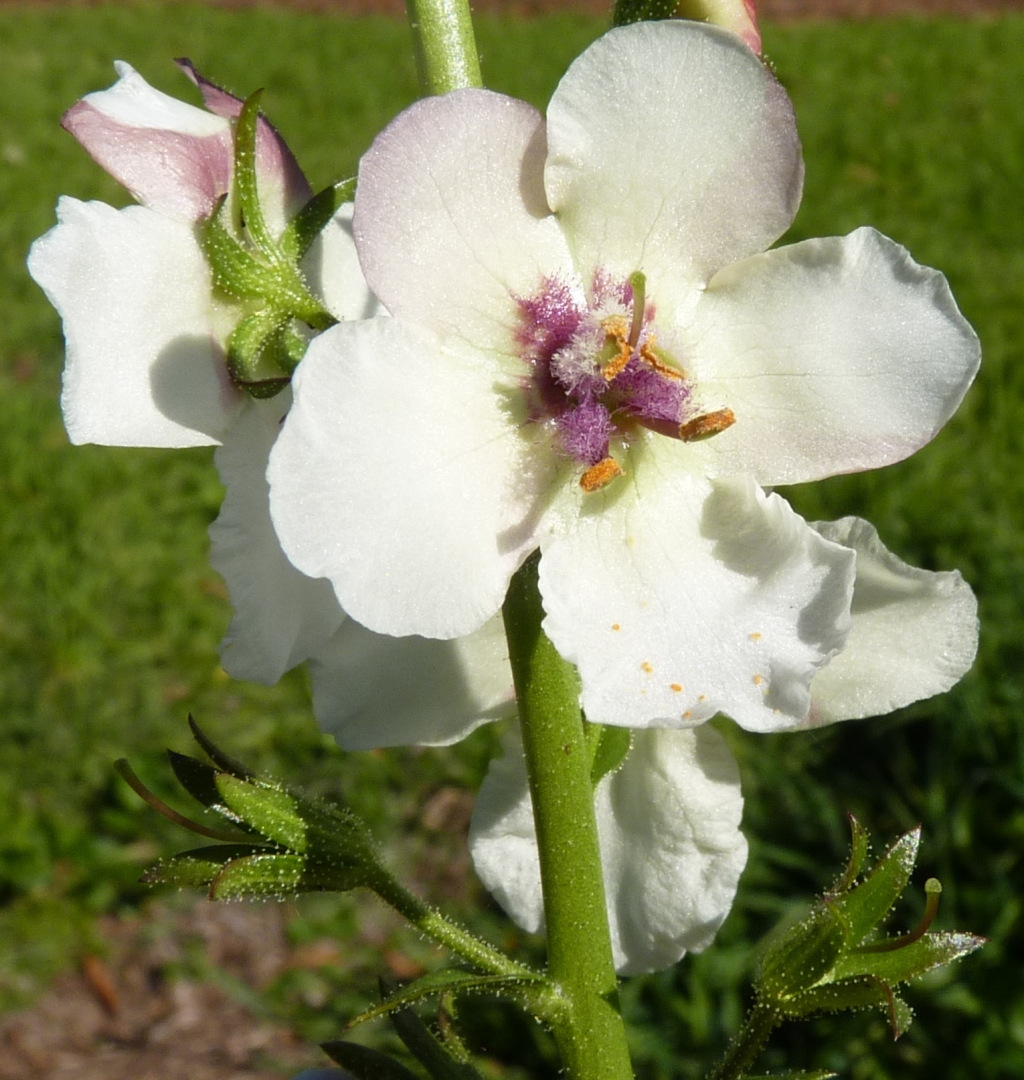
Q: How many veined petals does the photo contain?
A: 5